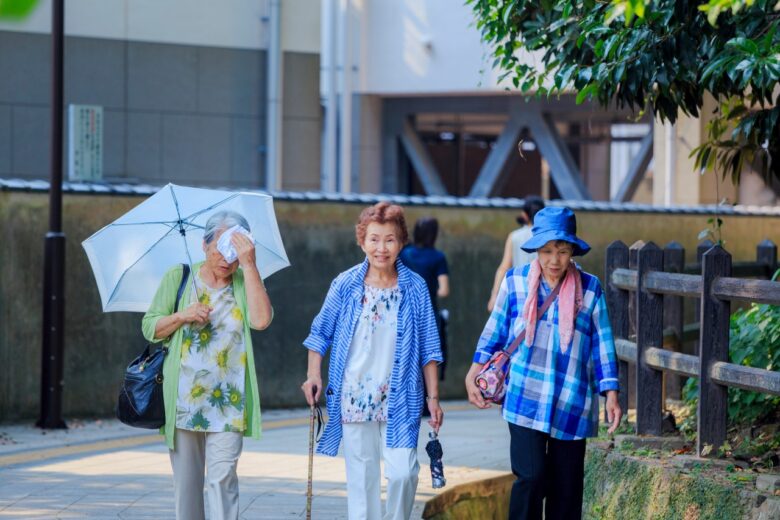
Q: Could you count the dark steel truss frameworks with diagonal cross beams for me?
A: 1